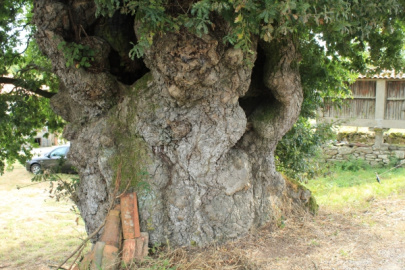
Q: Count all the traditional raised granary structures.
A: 1